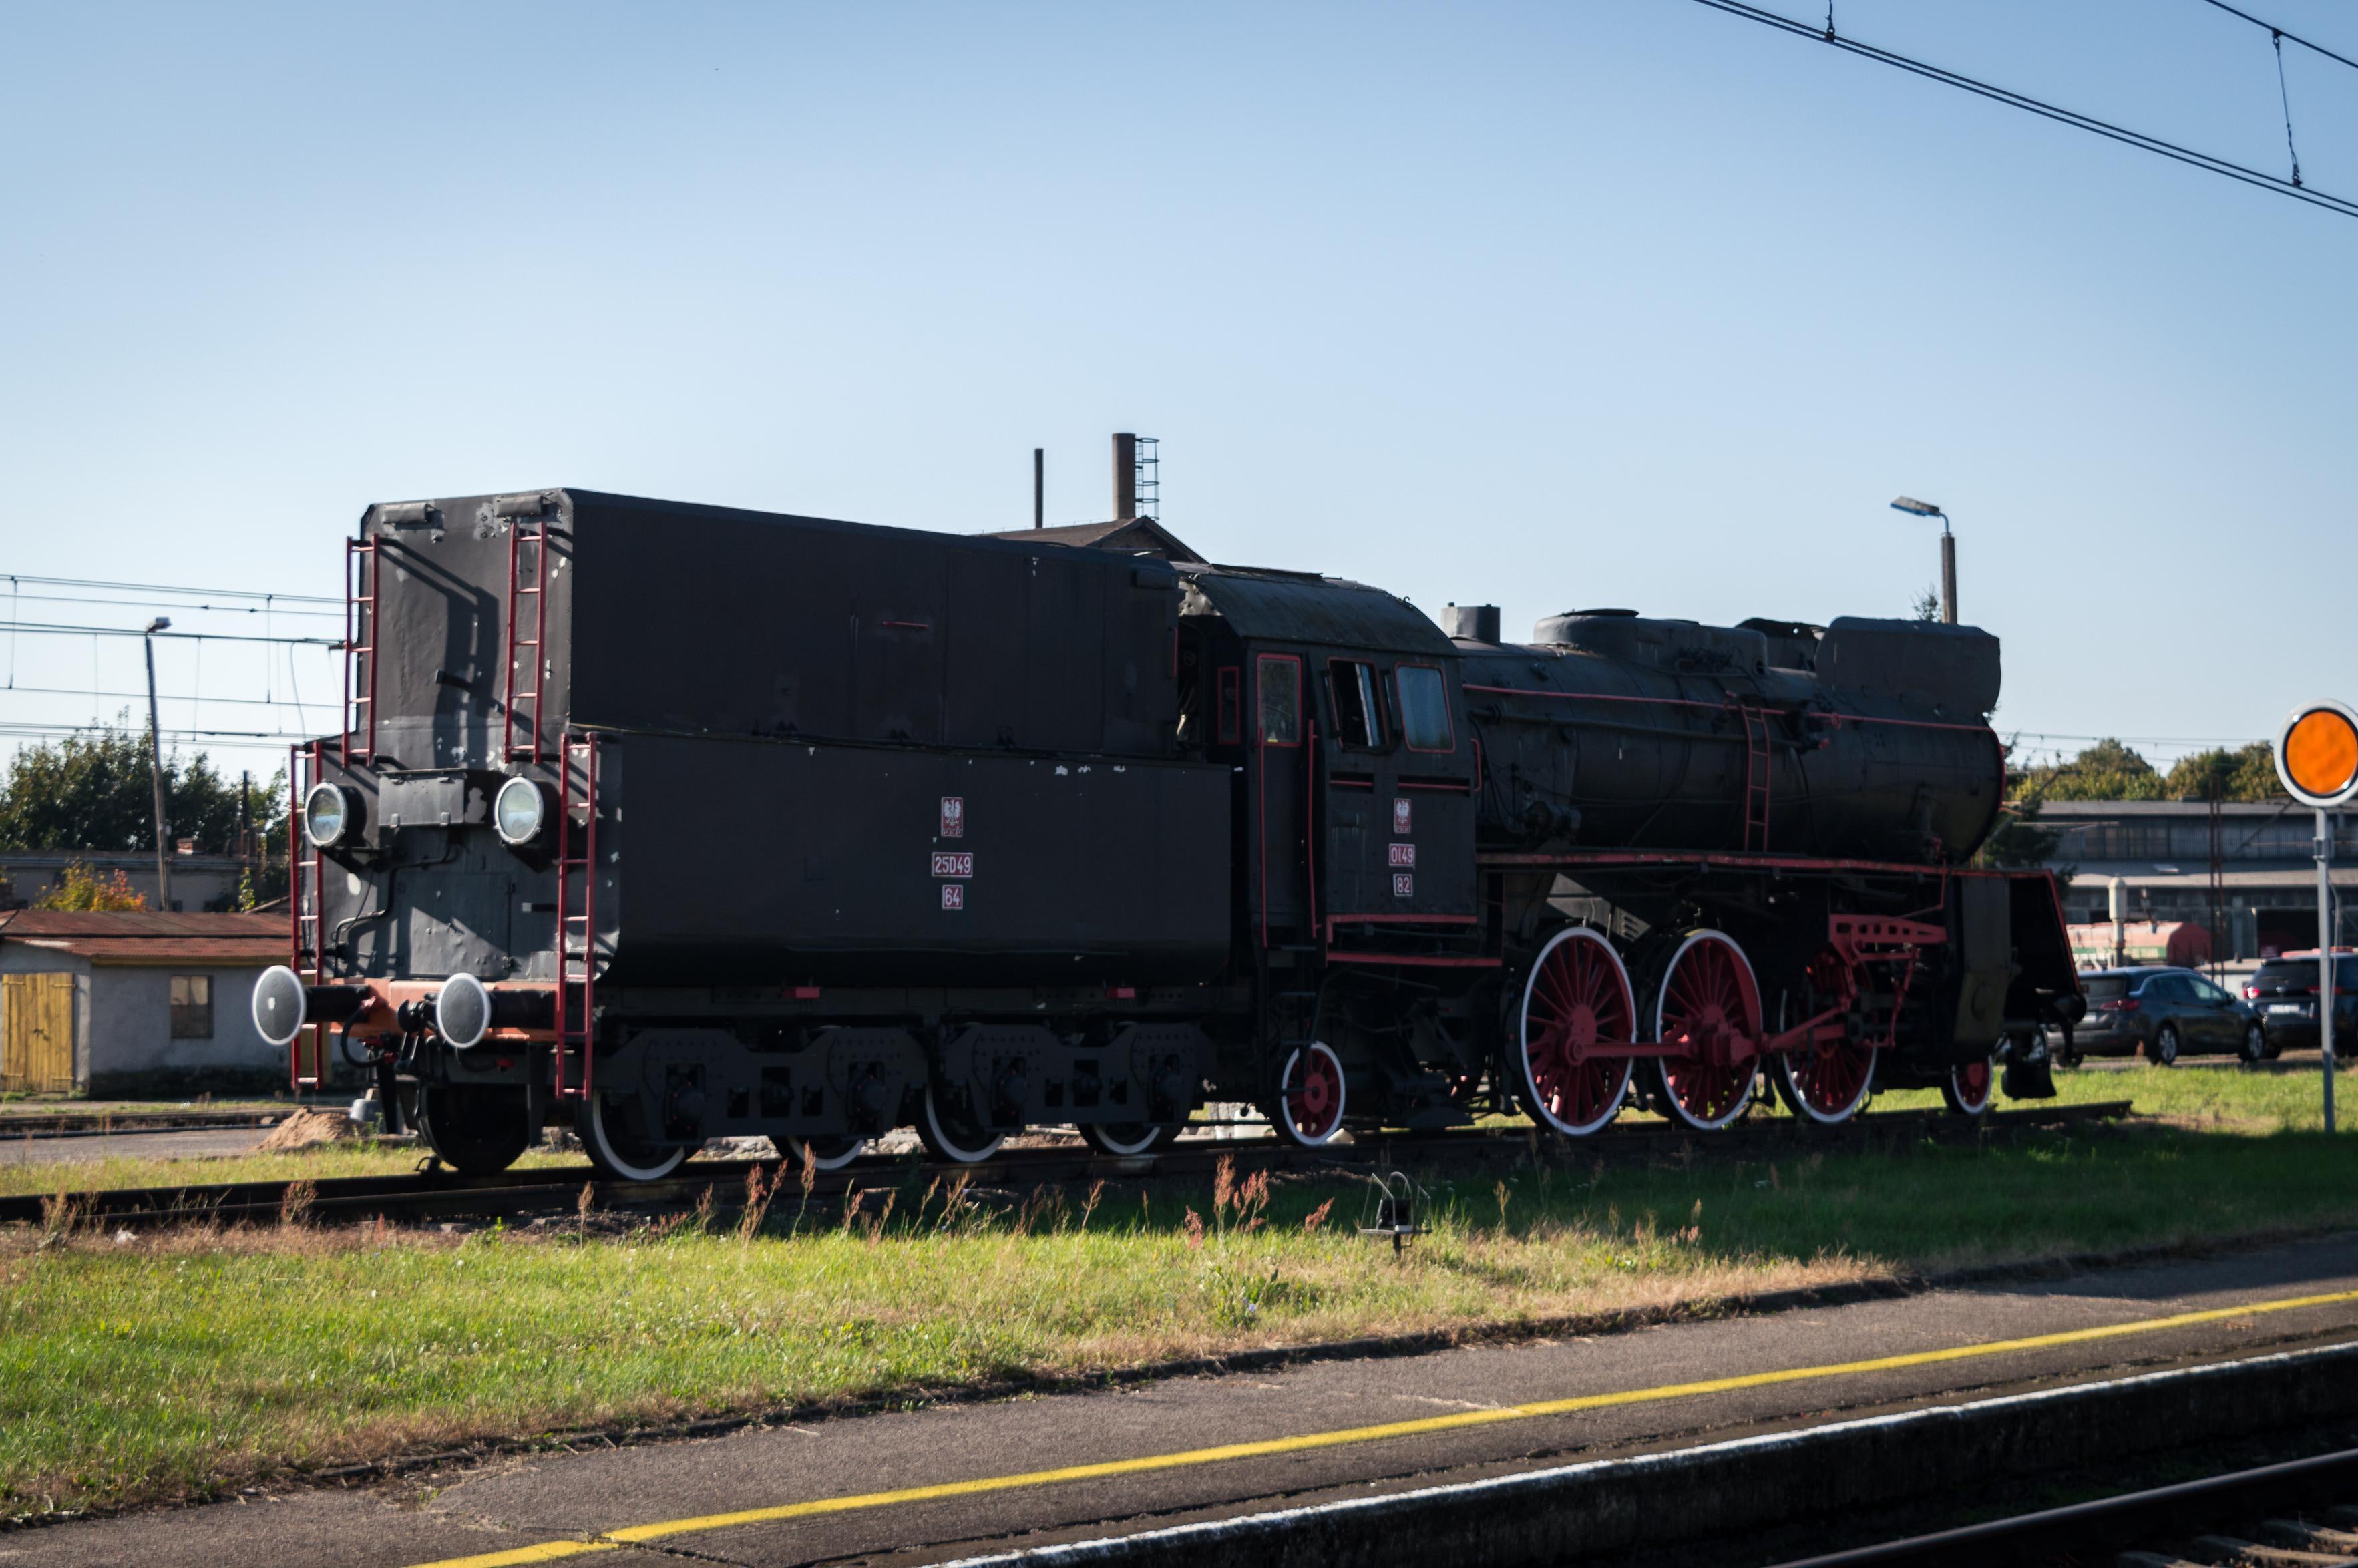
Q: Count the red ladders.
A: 5